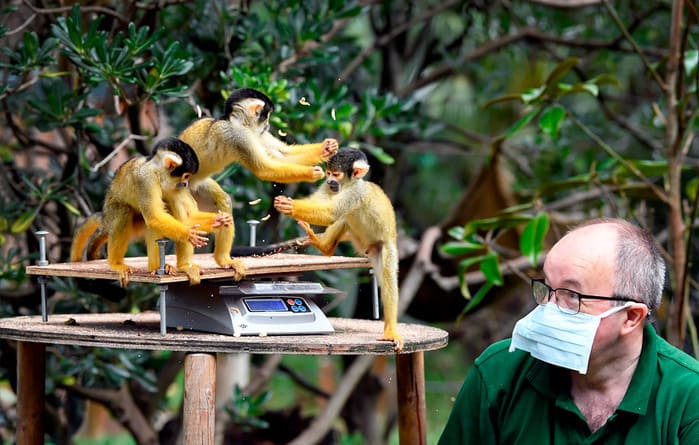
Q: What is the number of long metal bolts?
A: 4